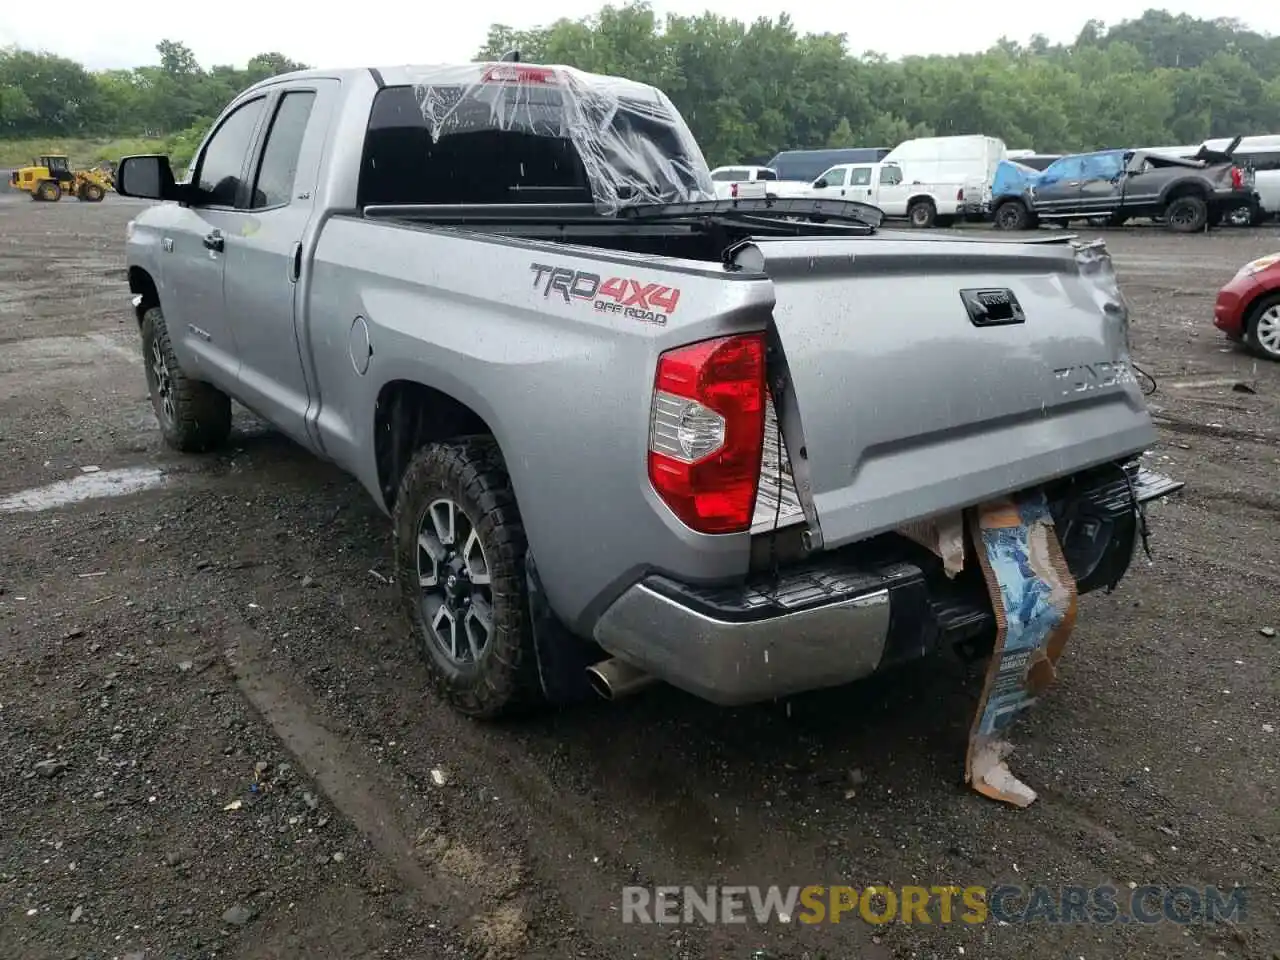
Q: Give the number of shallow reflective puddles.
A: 1